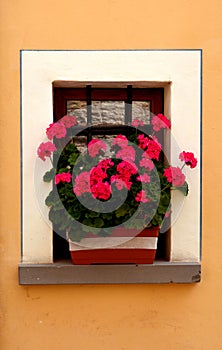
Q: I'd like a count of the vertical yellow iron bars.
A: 0